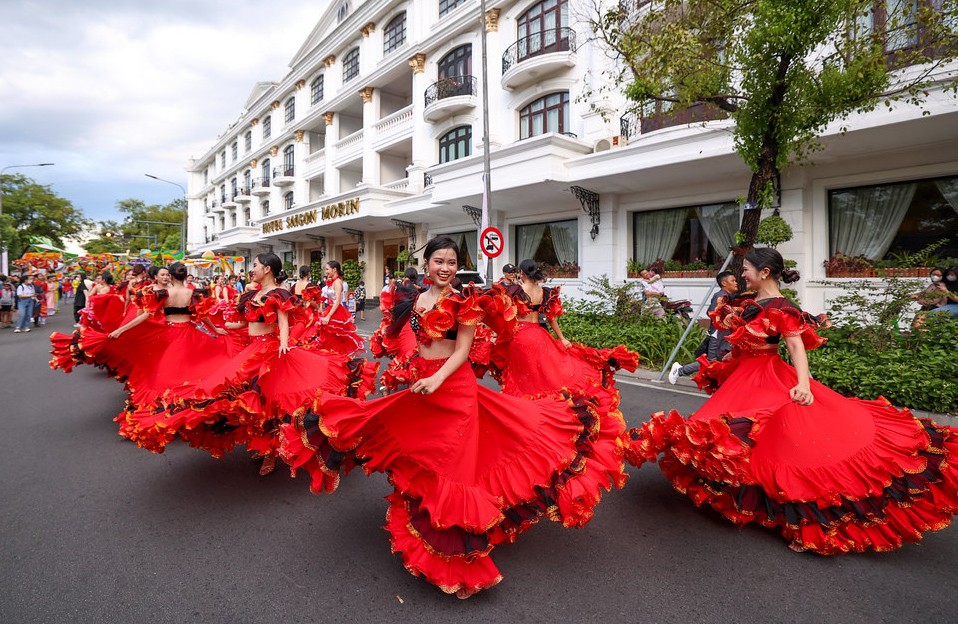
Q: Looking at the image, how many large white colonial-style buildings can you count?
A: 1